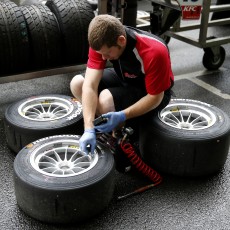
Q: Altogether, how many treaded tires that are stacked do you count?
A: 3